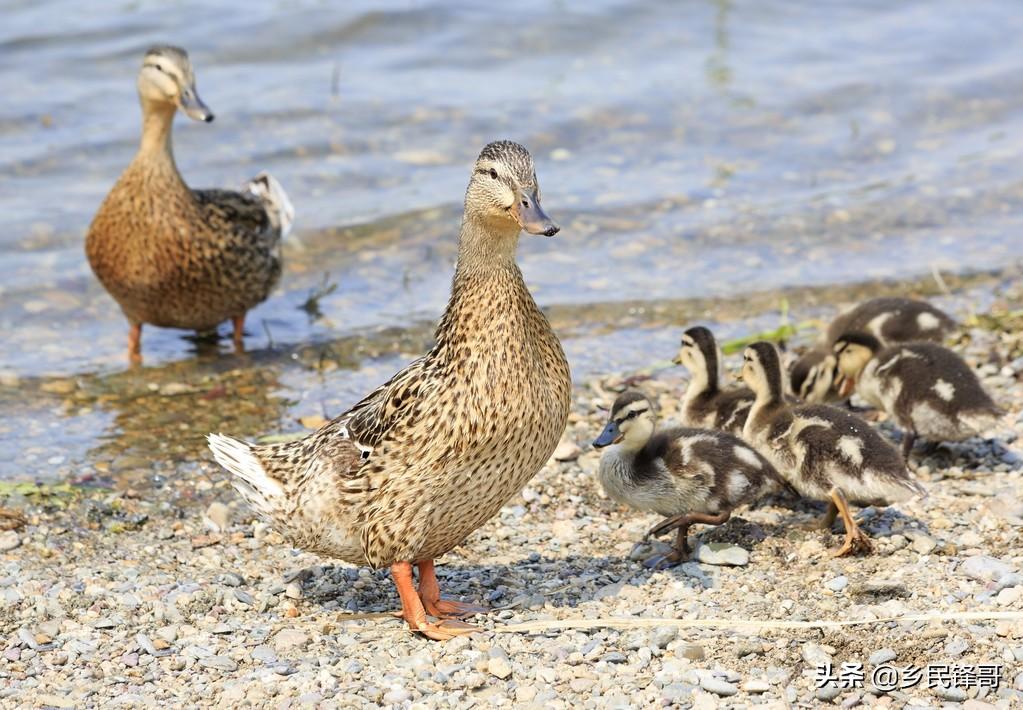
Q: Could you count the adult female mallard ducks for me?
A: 2